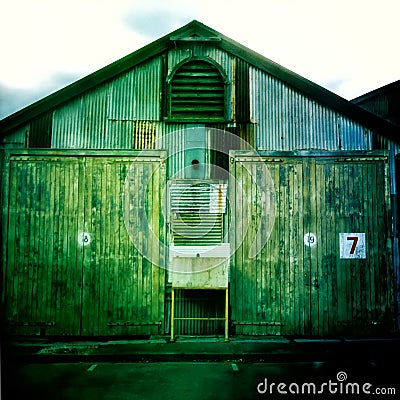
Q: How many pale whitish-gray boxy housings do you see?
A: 1